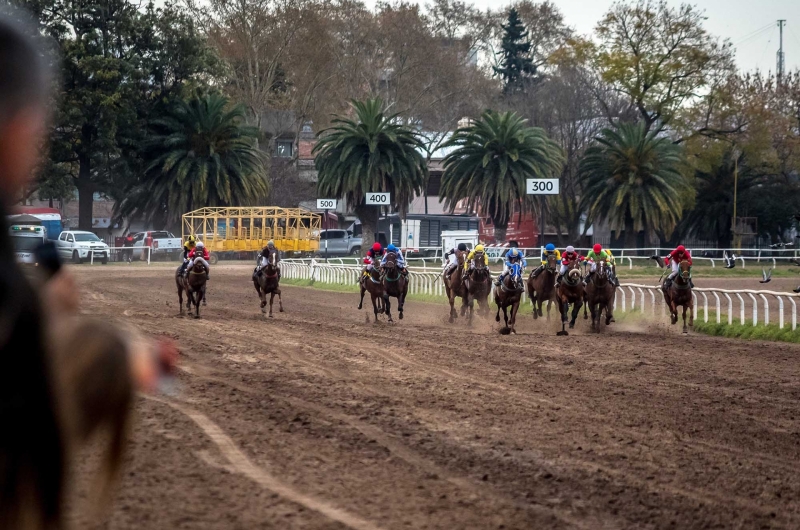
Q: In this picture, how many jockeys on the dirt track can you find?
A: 13